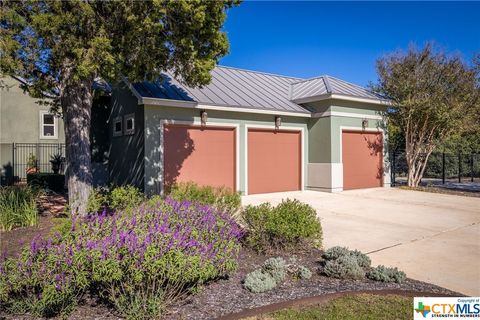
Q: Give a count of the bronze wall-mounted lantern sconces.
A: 3